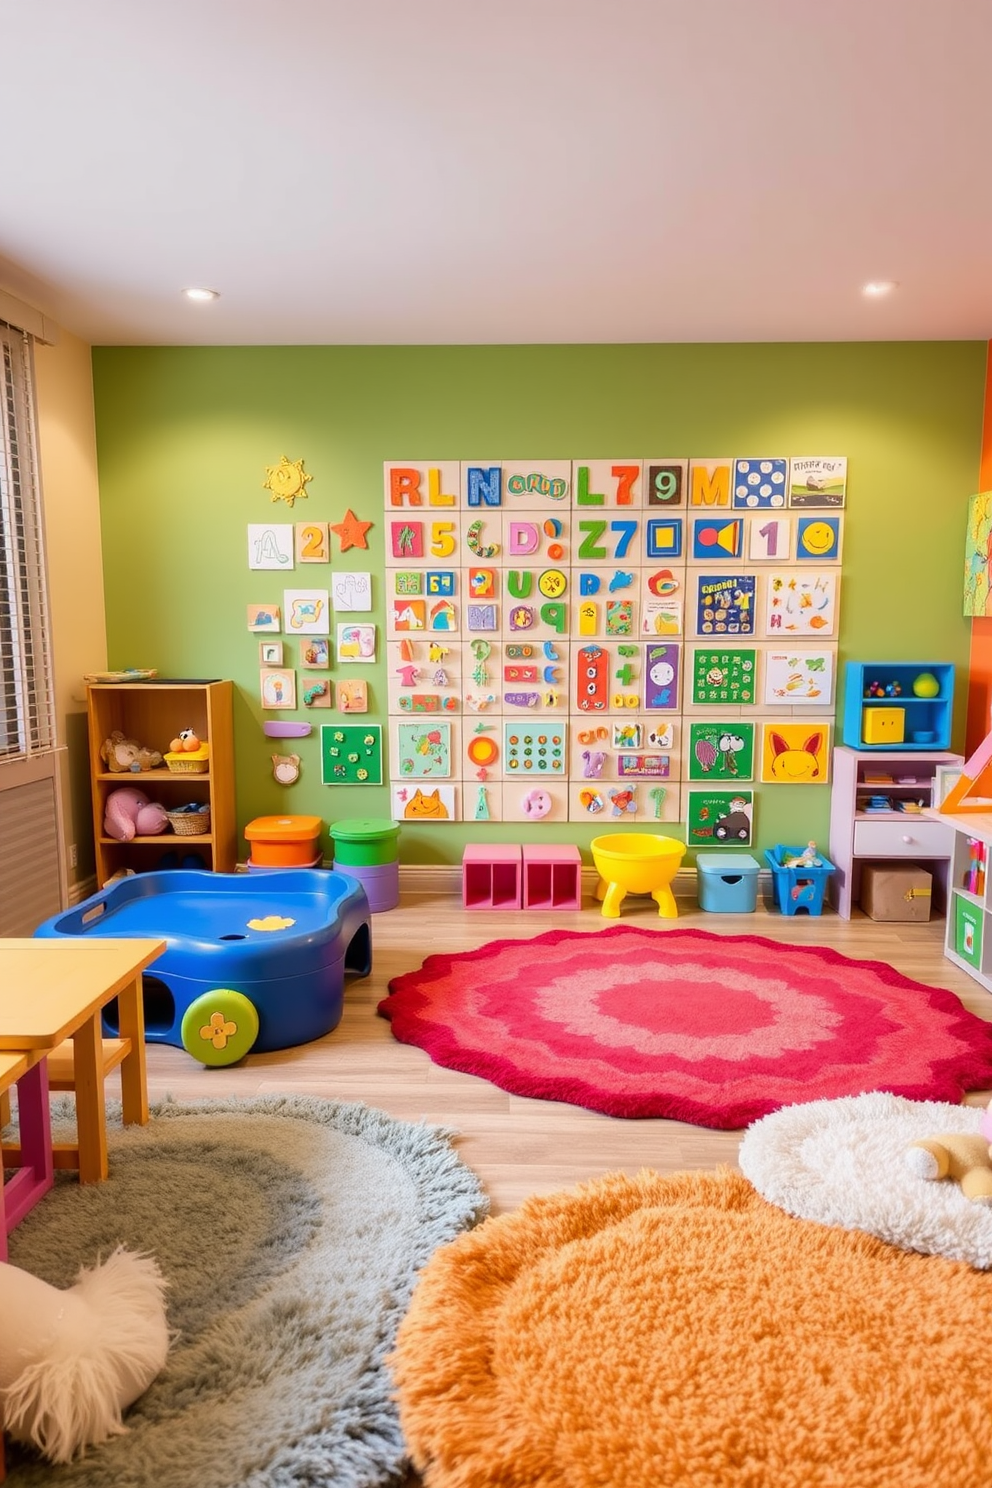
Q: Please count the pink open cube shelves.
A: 2